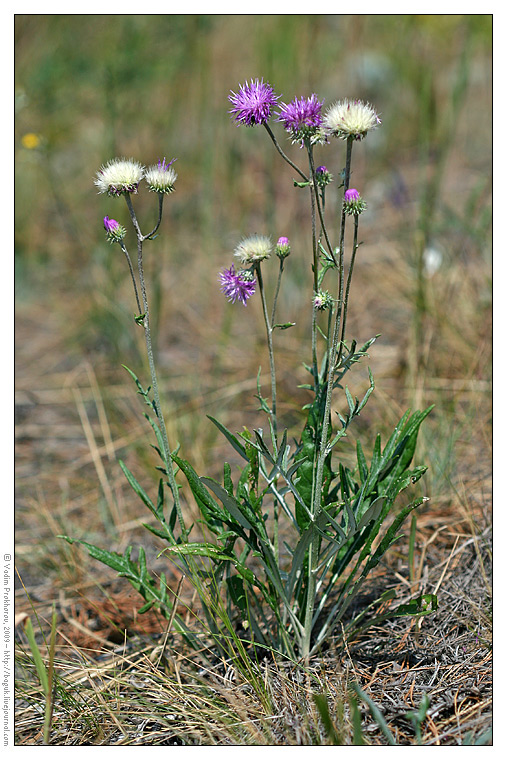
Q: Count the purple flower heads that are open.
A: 3